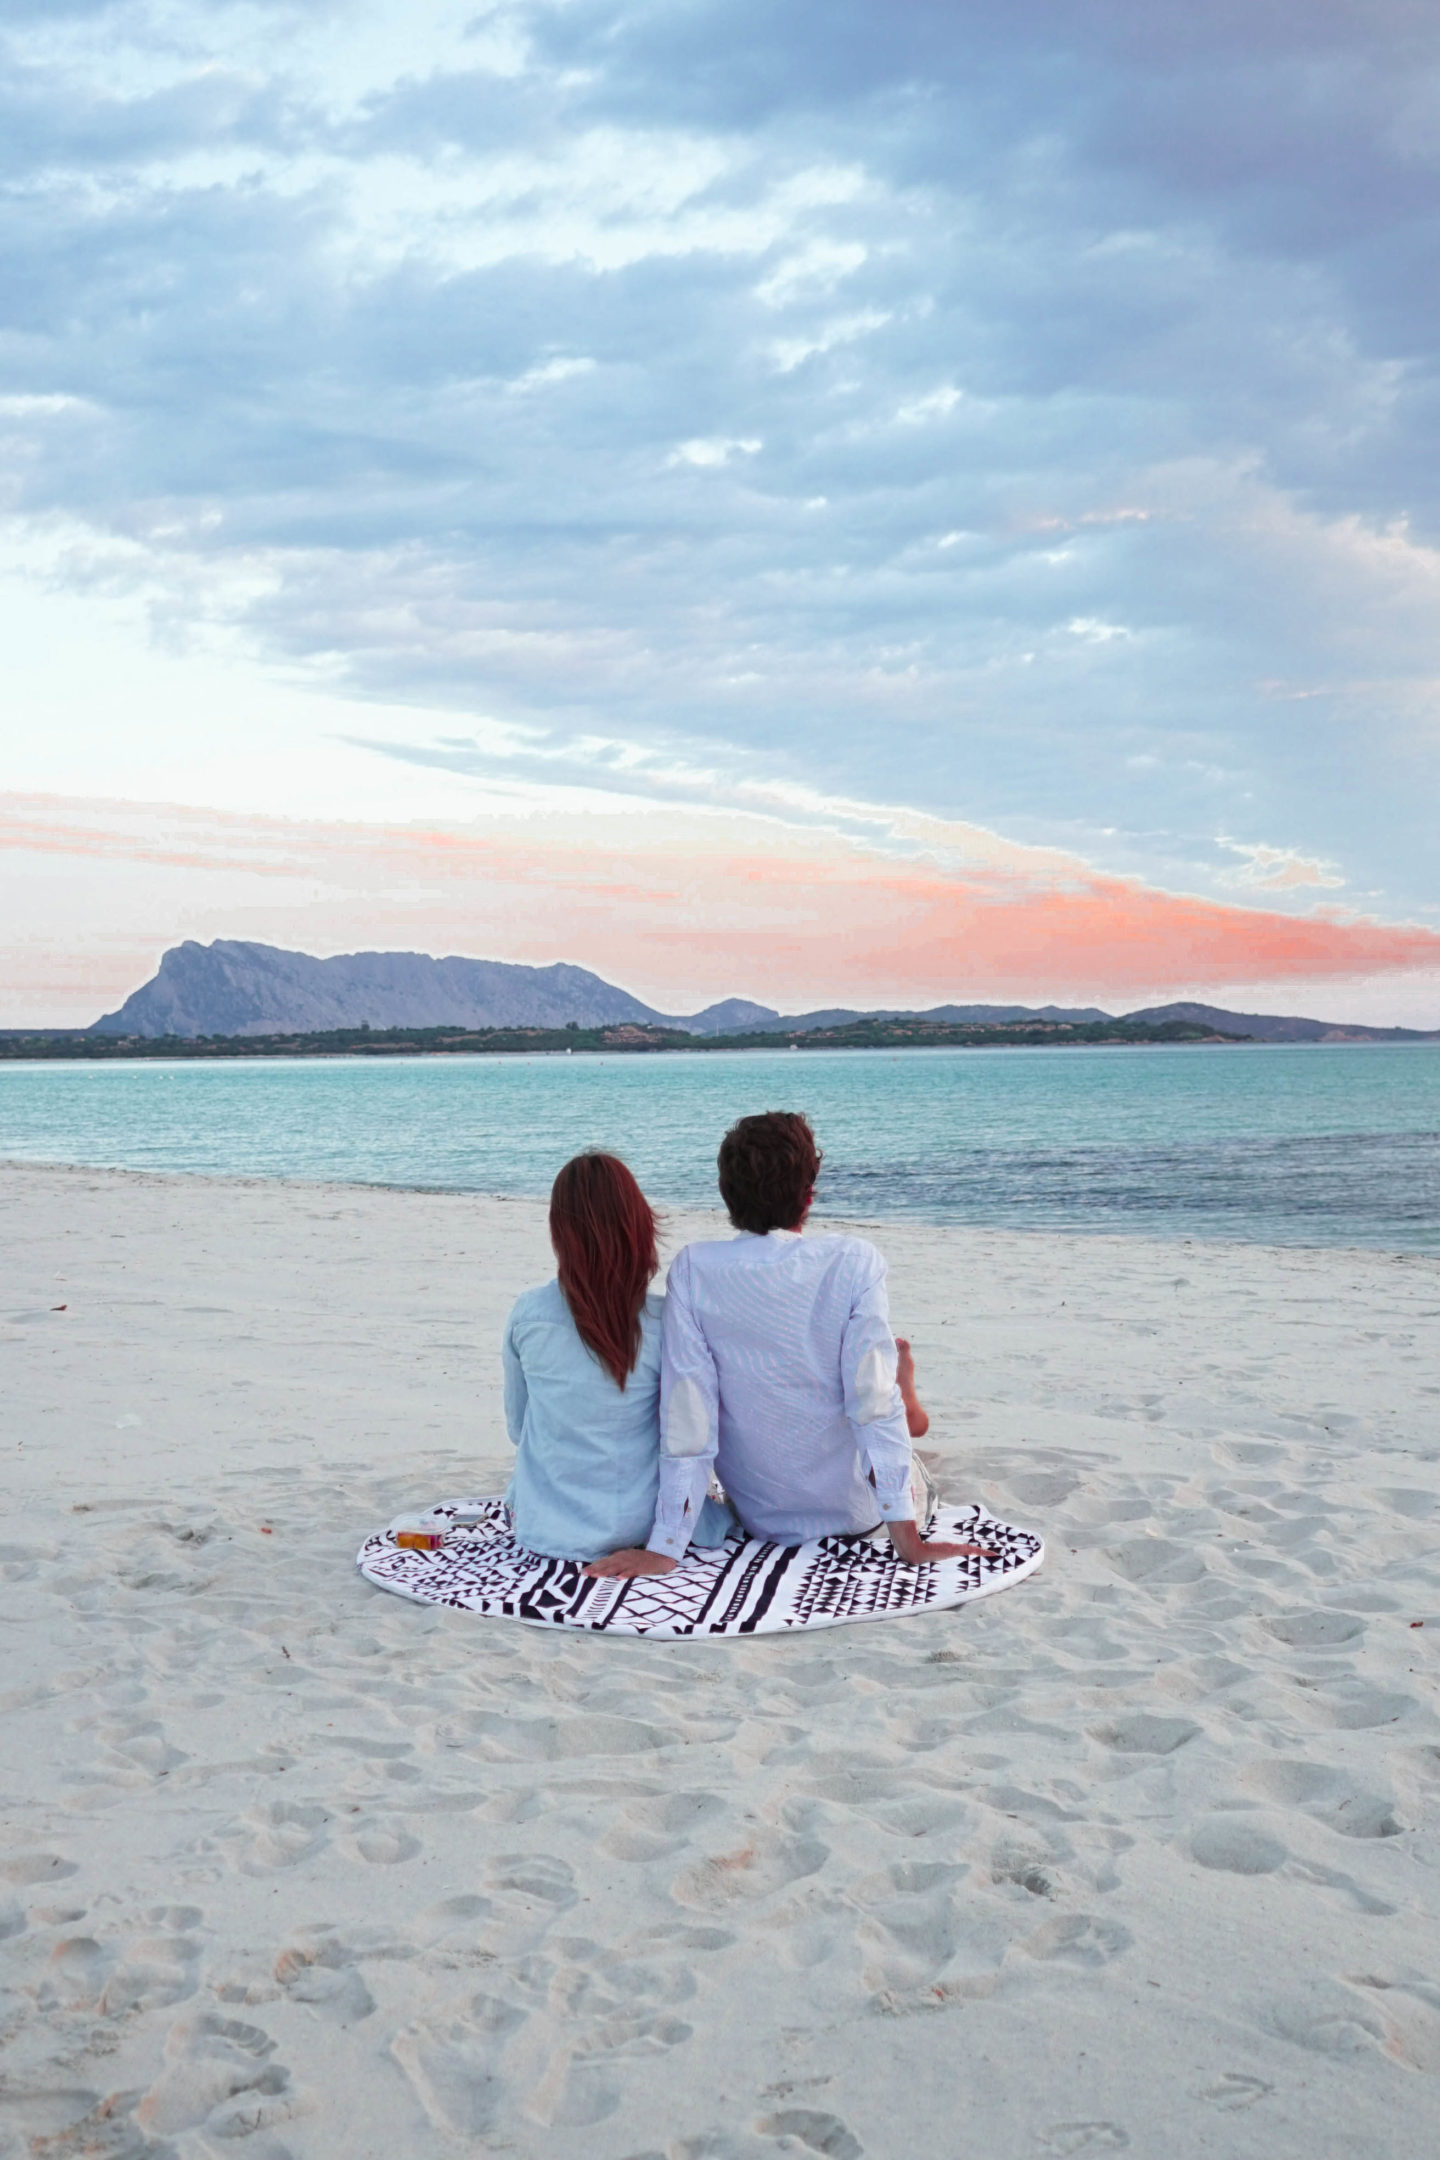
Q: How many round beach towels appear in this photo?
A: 1